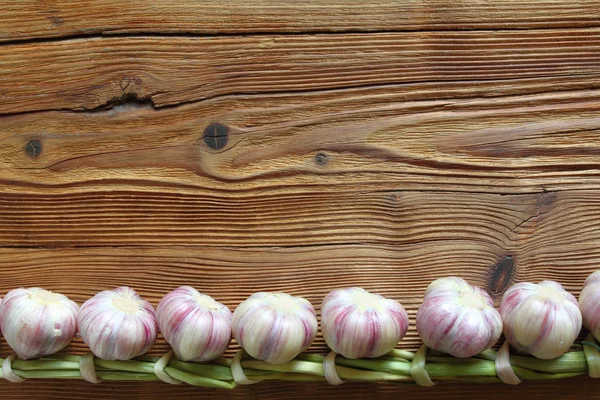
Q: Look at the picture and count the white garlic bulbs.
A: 8